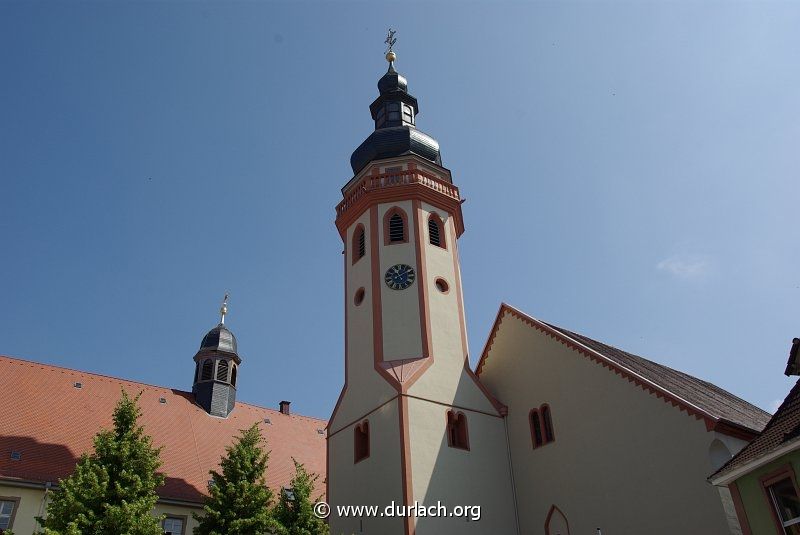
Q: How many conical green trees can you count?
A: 3